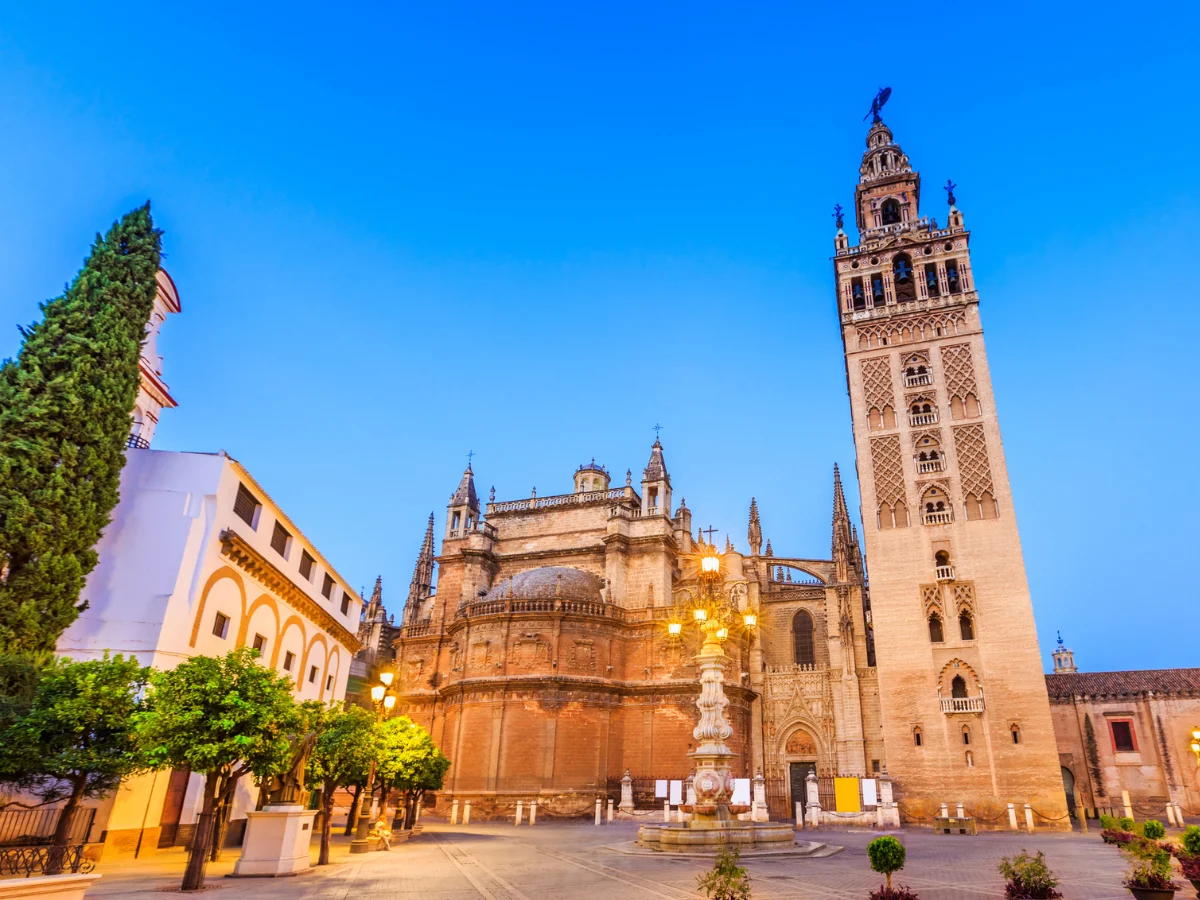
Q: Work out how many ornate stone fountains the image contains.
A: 1